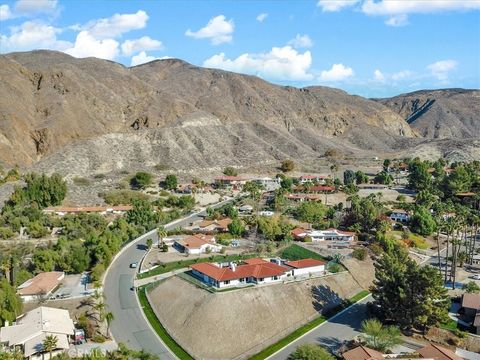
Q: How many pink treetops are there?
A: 0